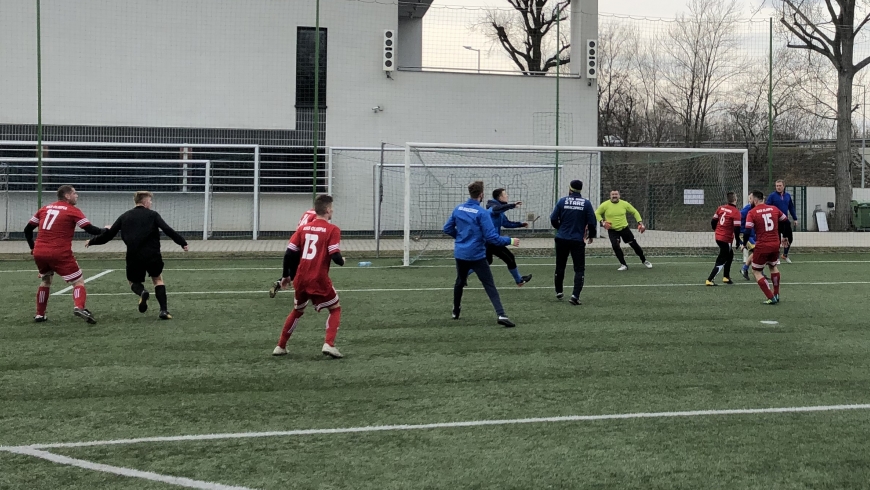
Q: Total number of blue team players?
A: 5